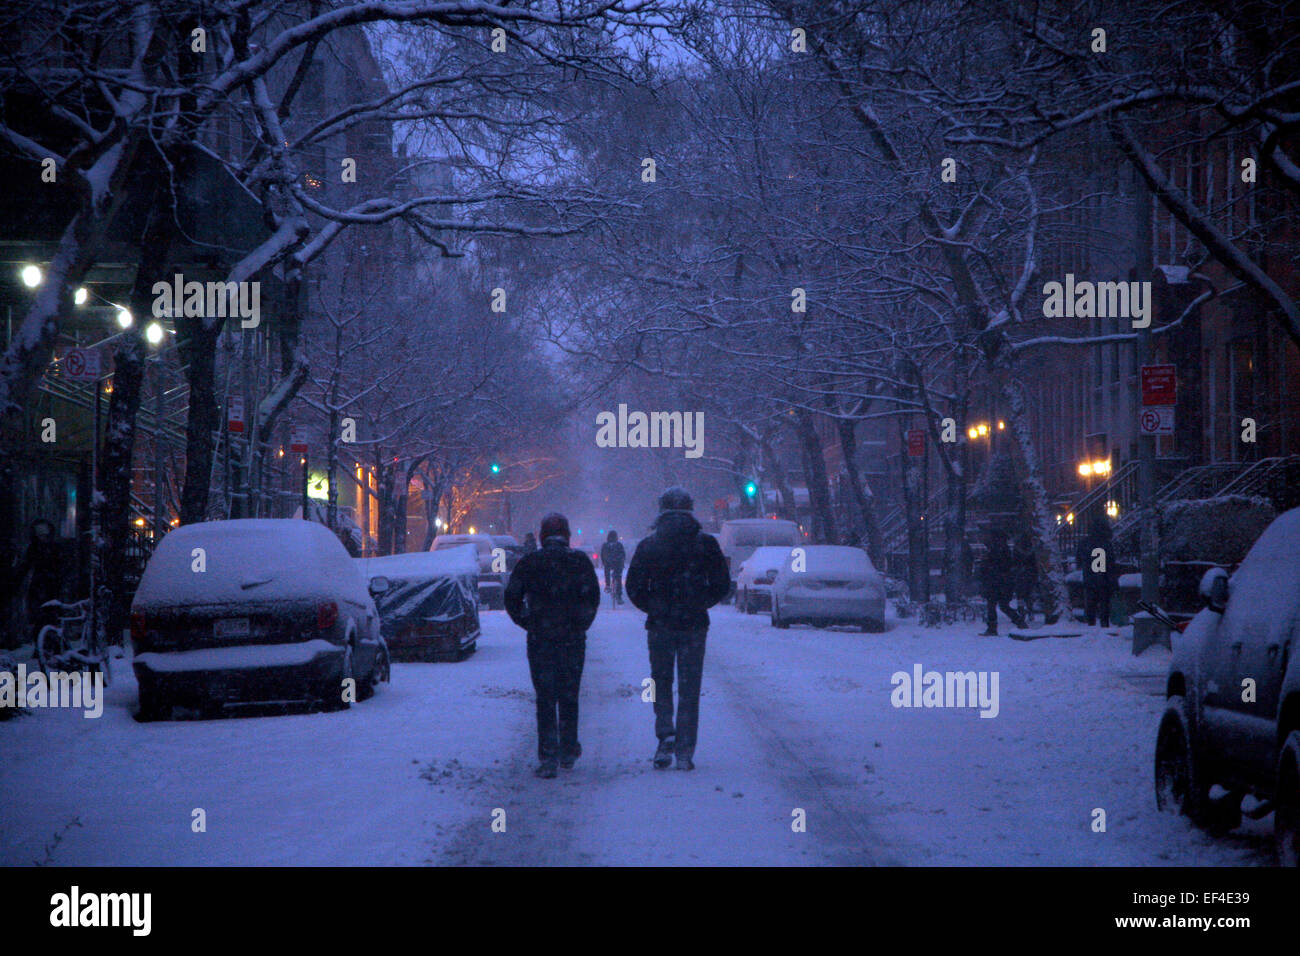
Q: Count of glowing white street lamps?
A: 4